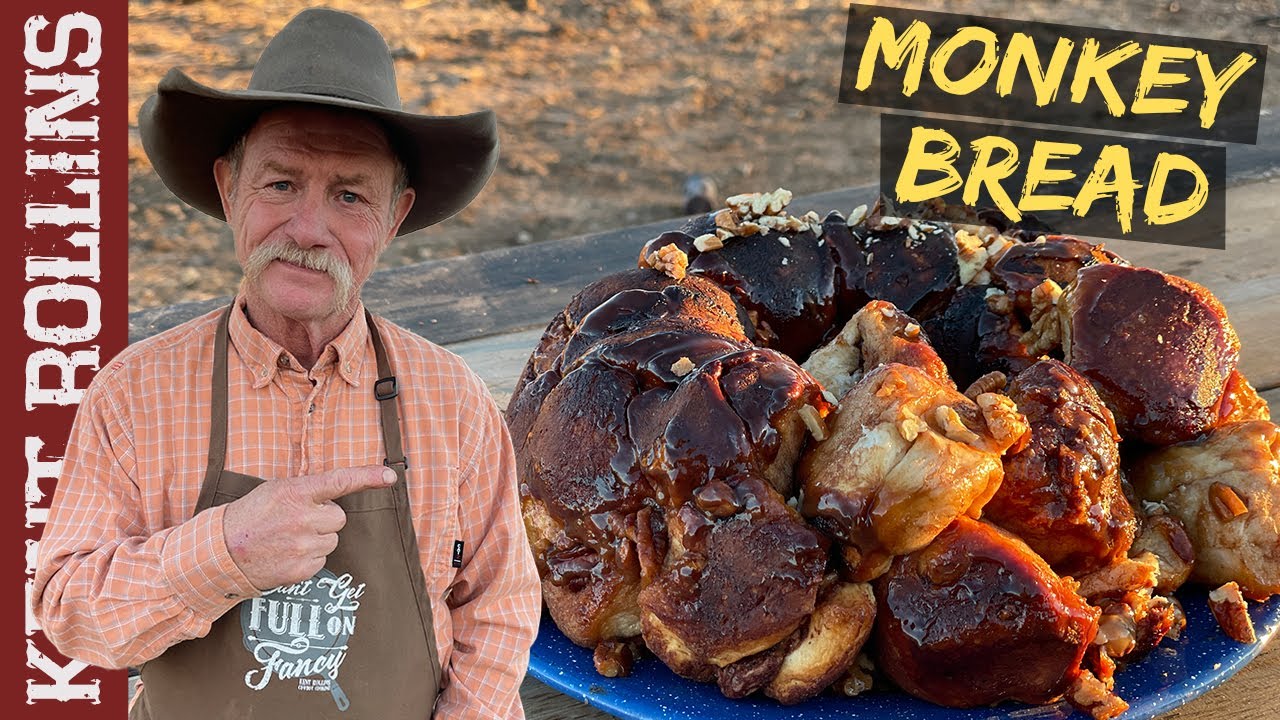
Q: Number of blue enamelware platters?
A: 1